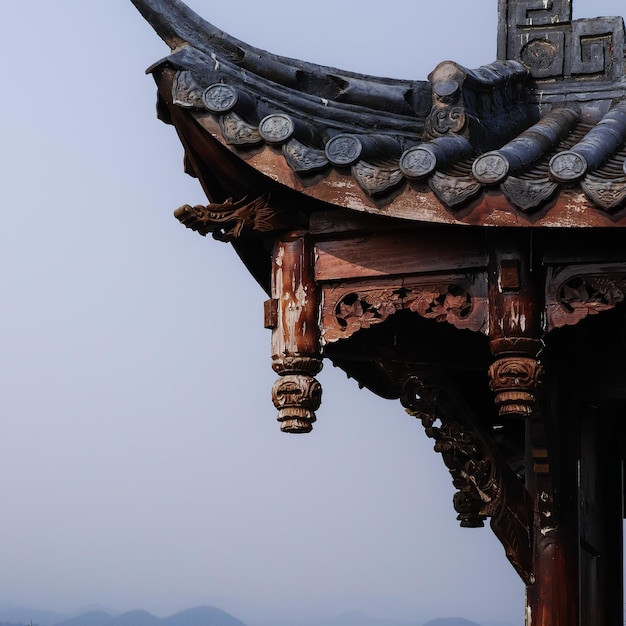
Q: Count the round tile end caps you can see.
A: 6